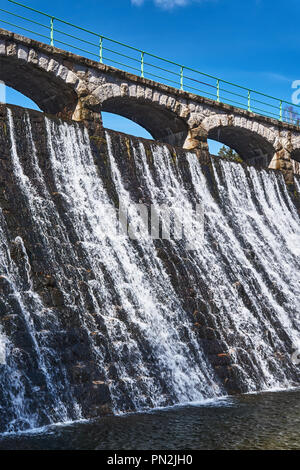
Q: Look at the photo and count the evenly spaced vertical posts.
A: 7